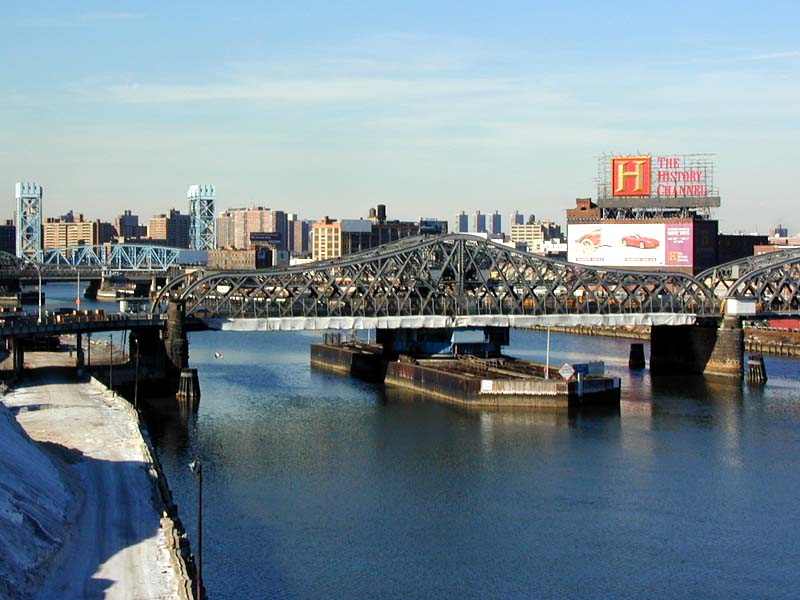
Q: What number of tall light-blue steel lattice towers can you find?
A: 2